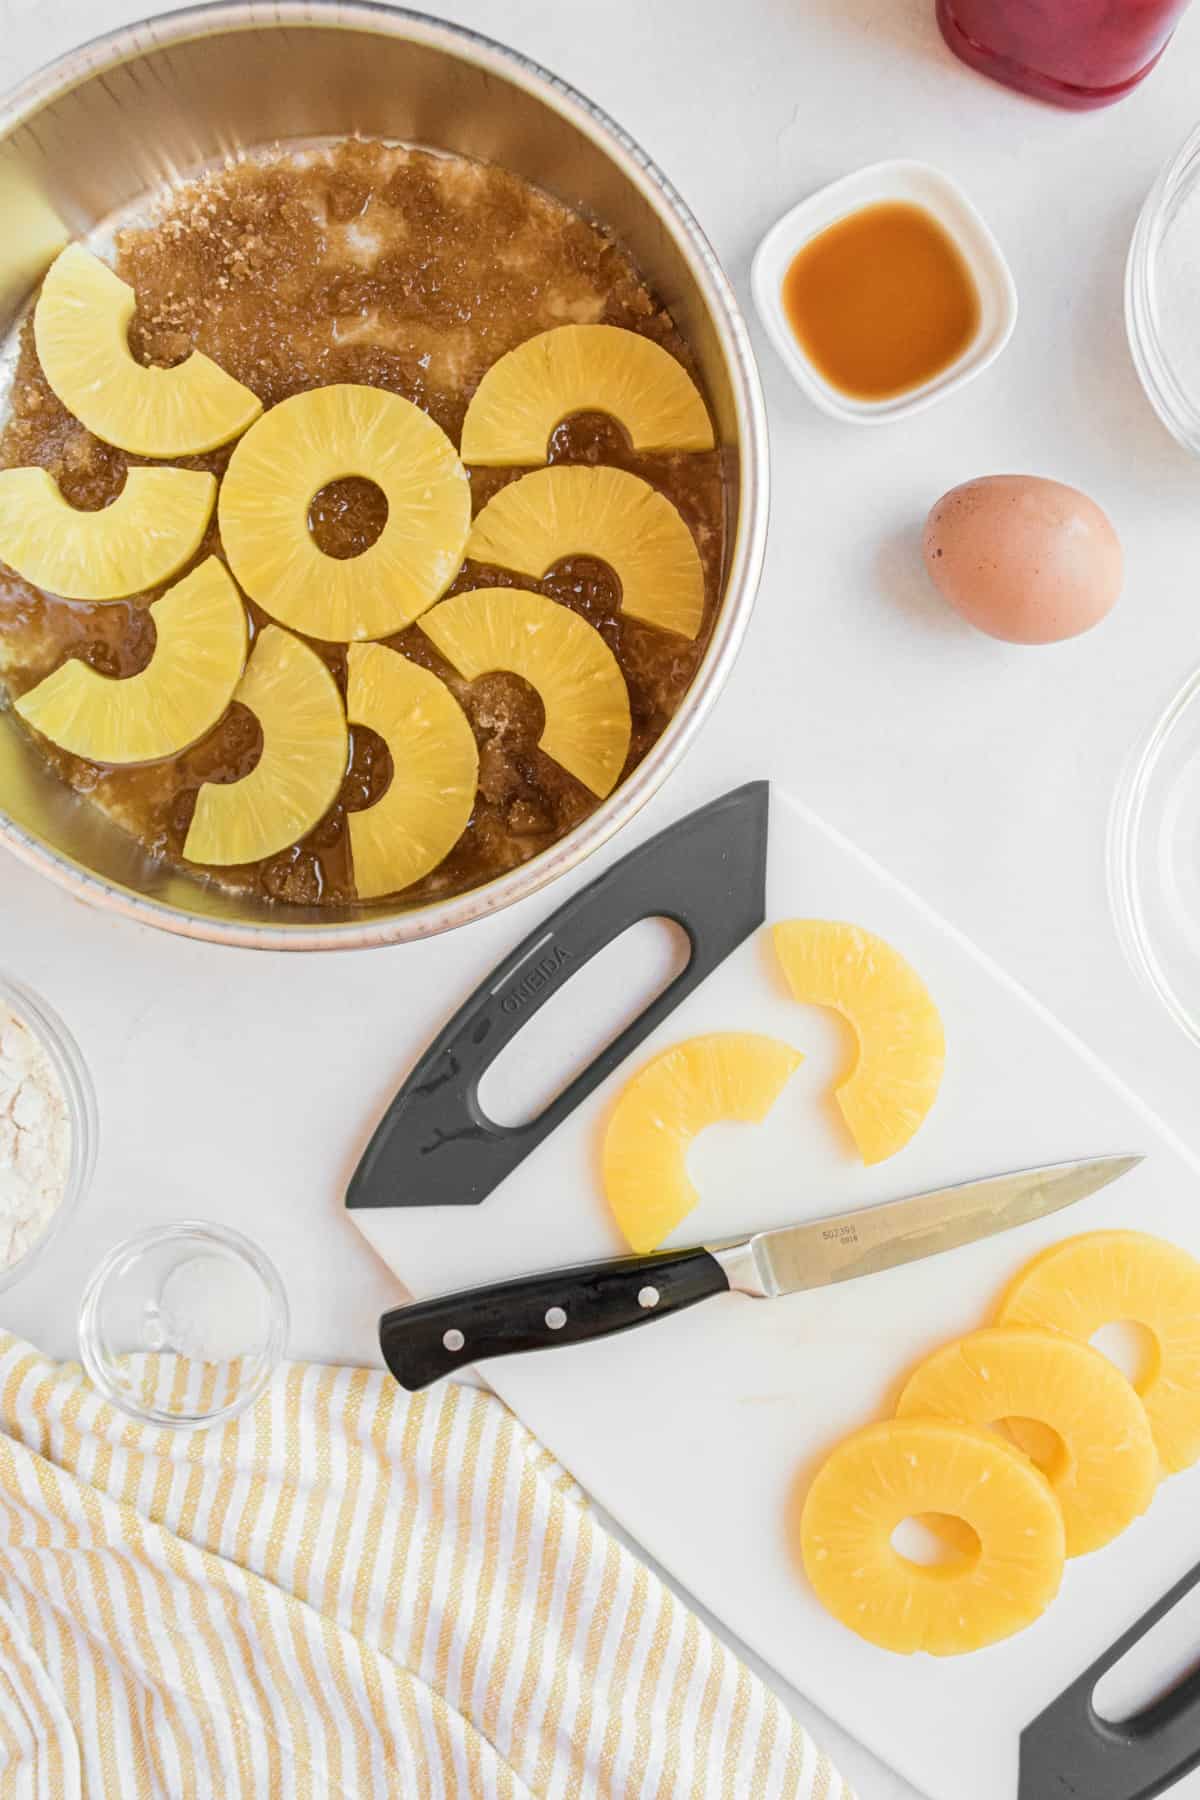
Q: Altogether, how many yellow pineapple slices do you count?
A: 14